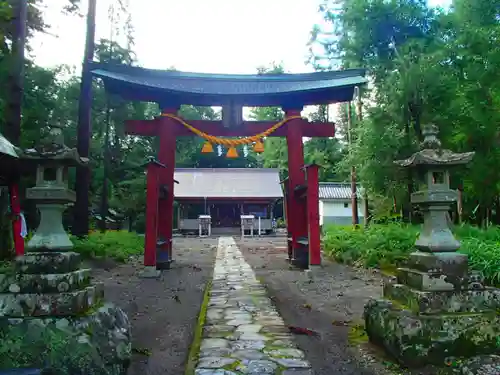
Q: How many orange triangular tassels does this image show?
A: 3